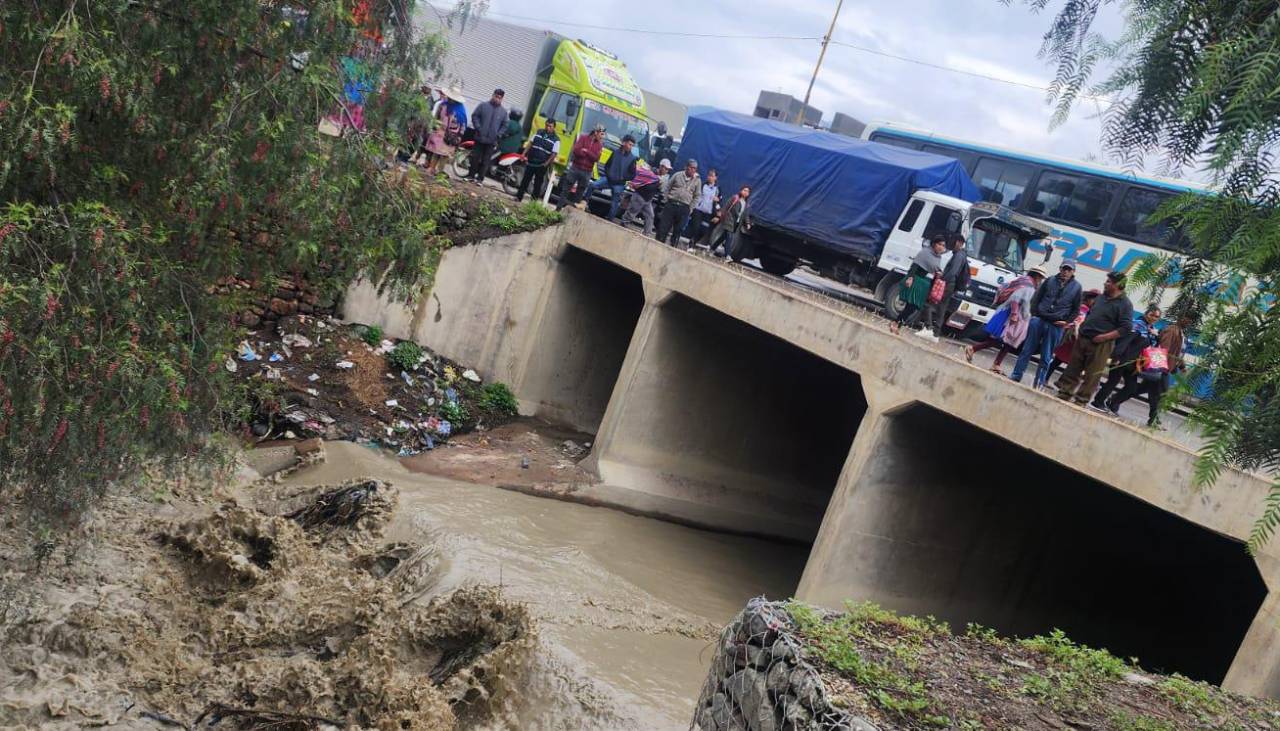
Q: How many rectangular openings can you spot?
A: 3